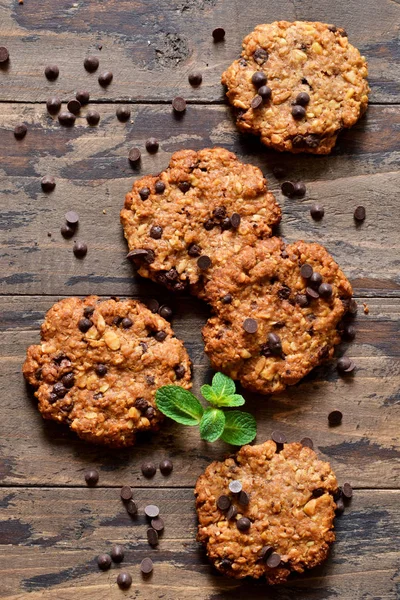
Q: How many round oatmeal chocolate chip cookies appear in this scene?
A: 5